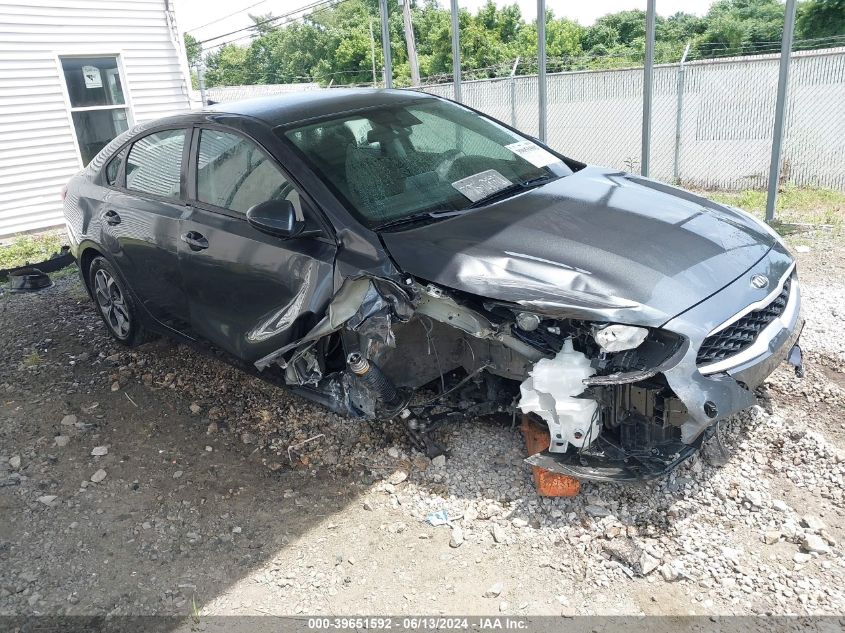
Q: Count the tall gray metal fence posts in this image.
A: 5